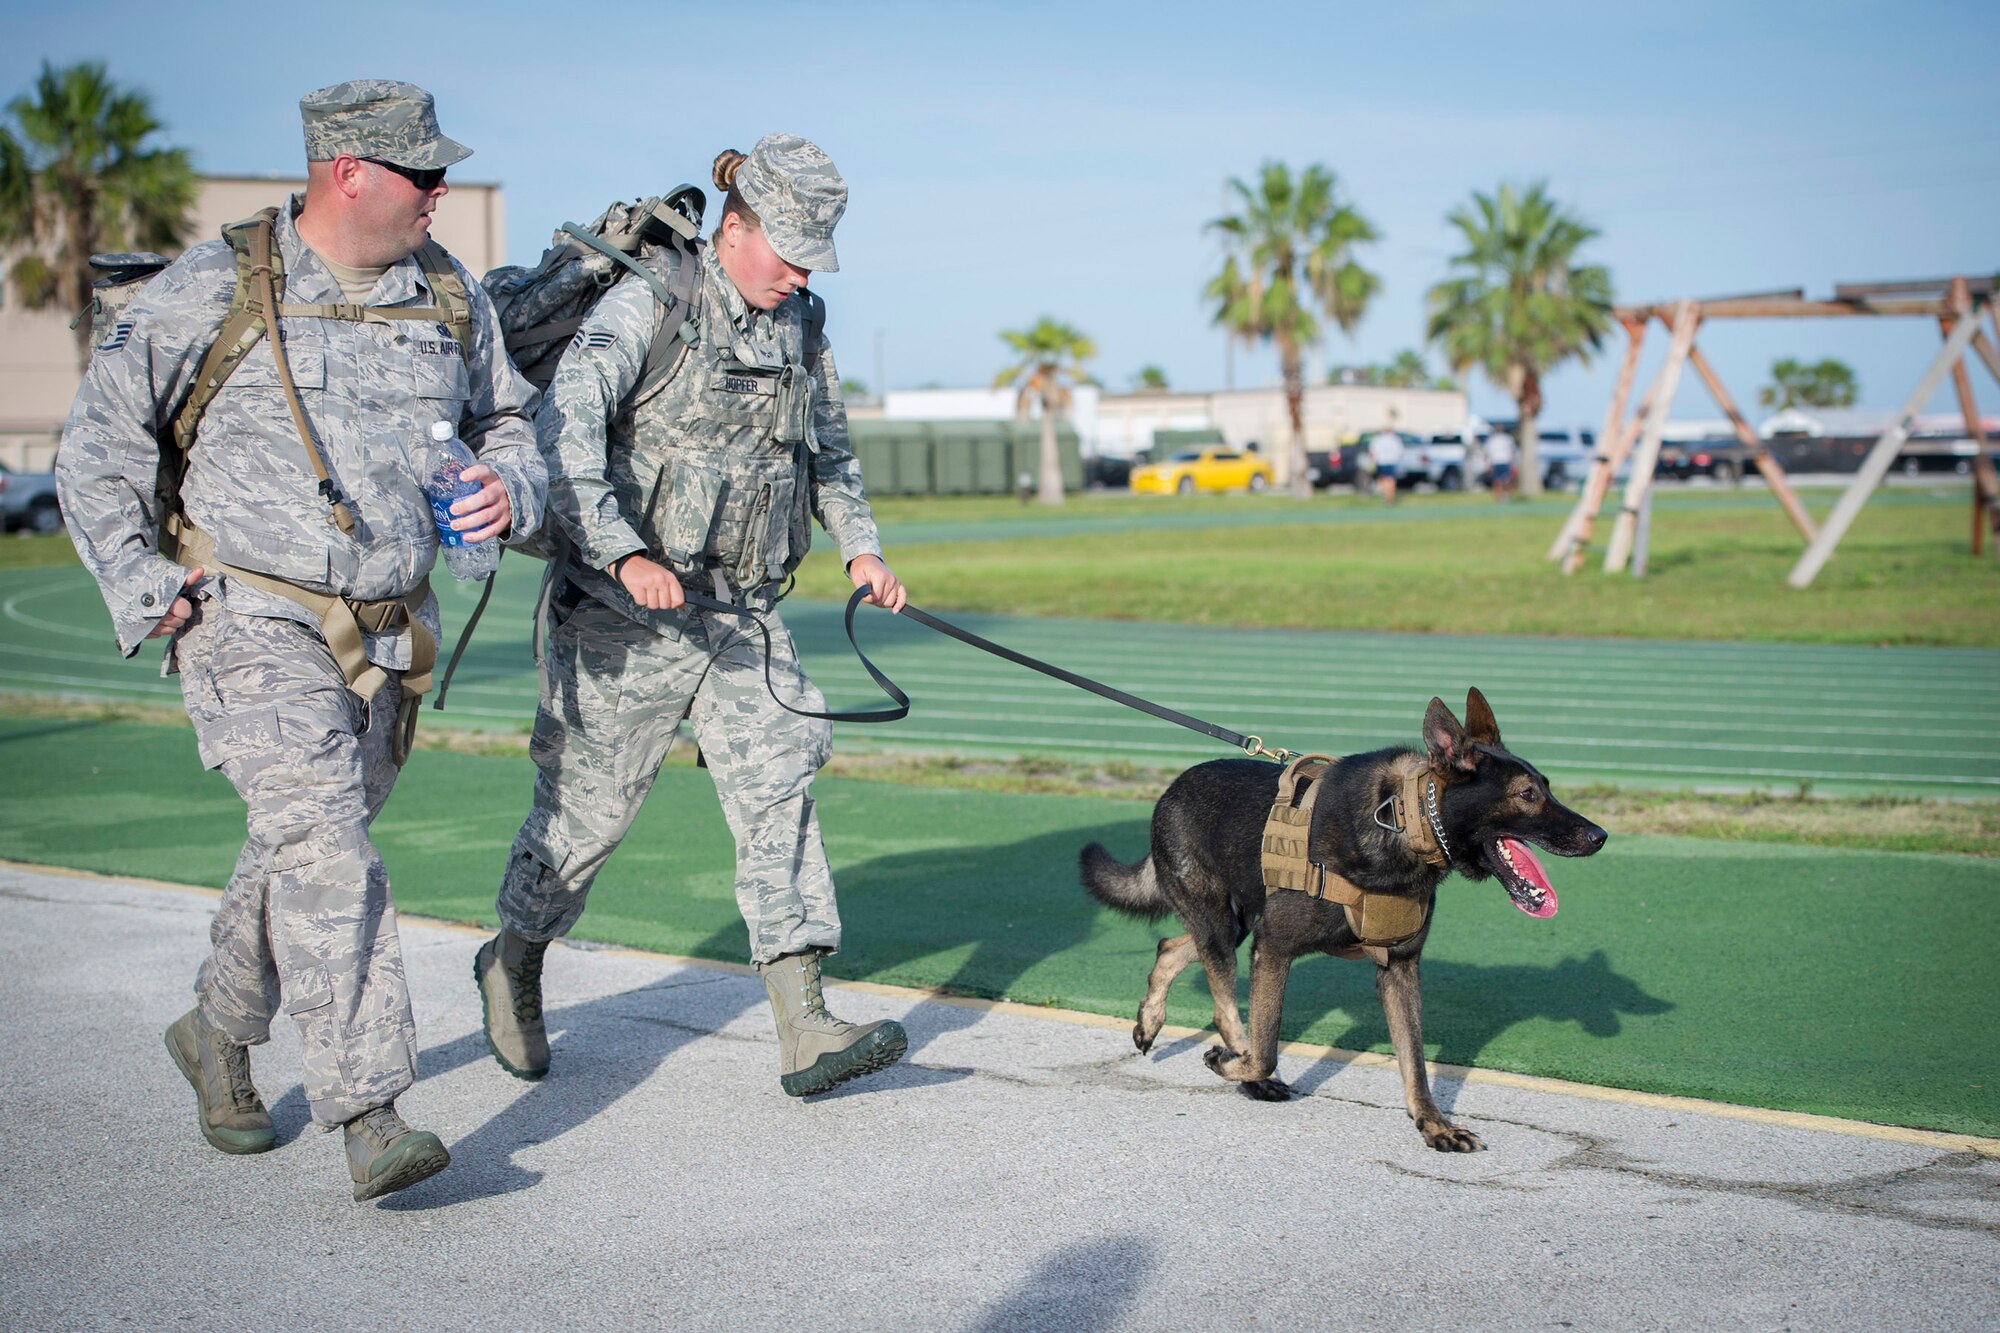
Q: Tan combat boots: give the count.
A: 4